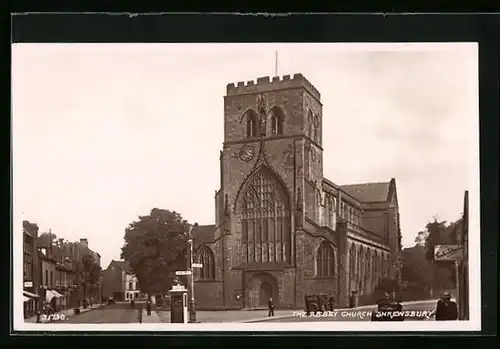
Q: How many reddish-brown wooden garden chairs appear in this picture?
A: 0